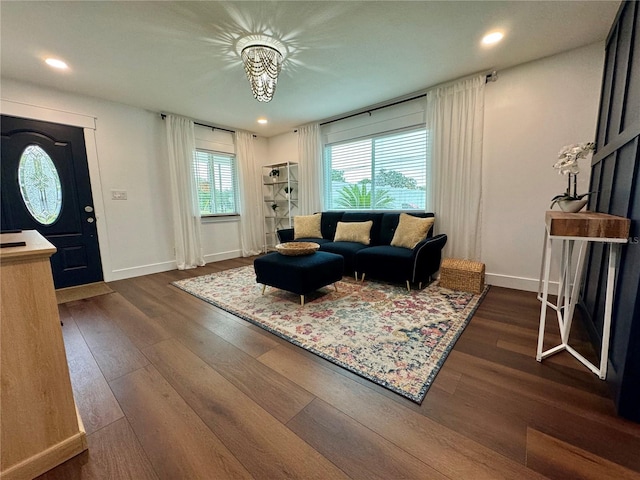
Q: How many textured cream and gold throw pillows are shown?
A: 3